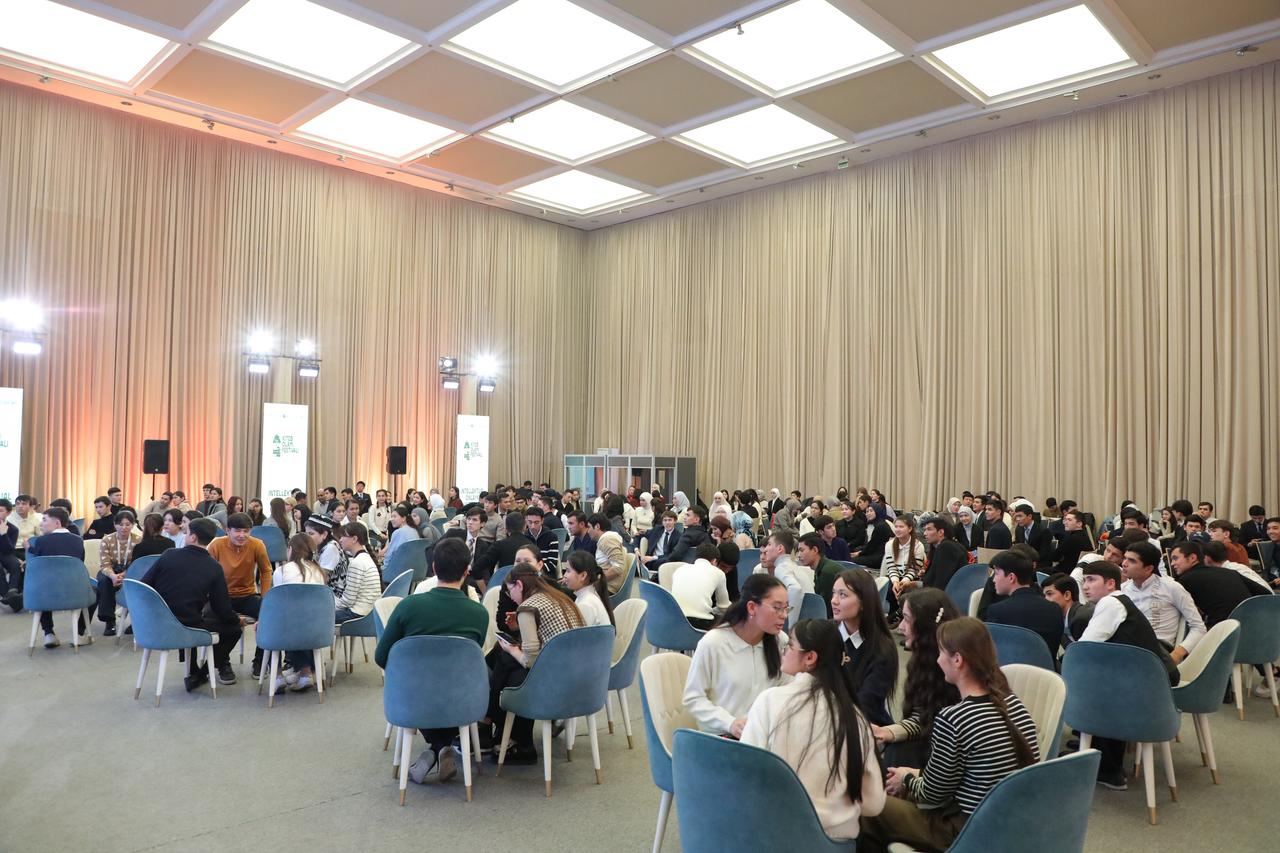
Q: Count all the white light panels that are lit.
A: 9